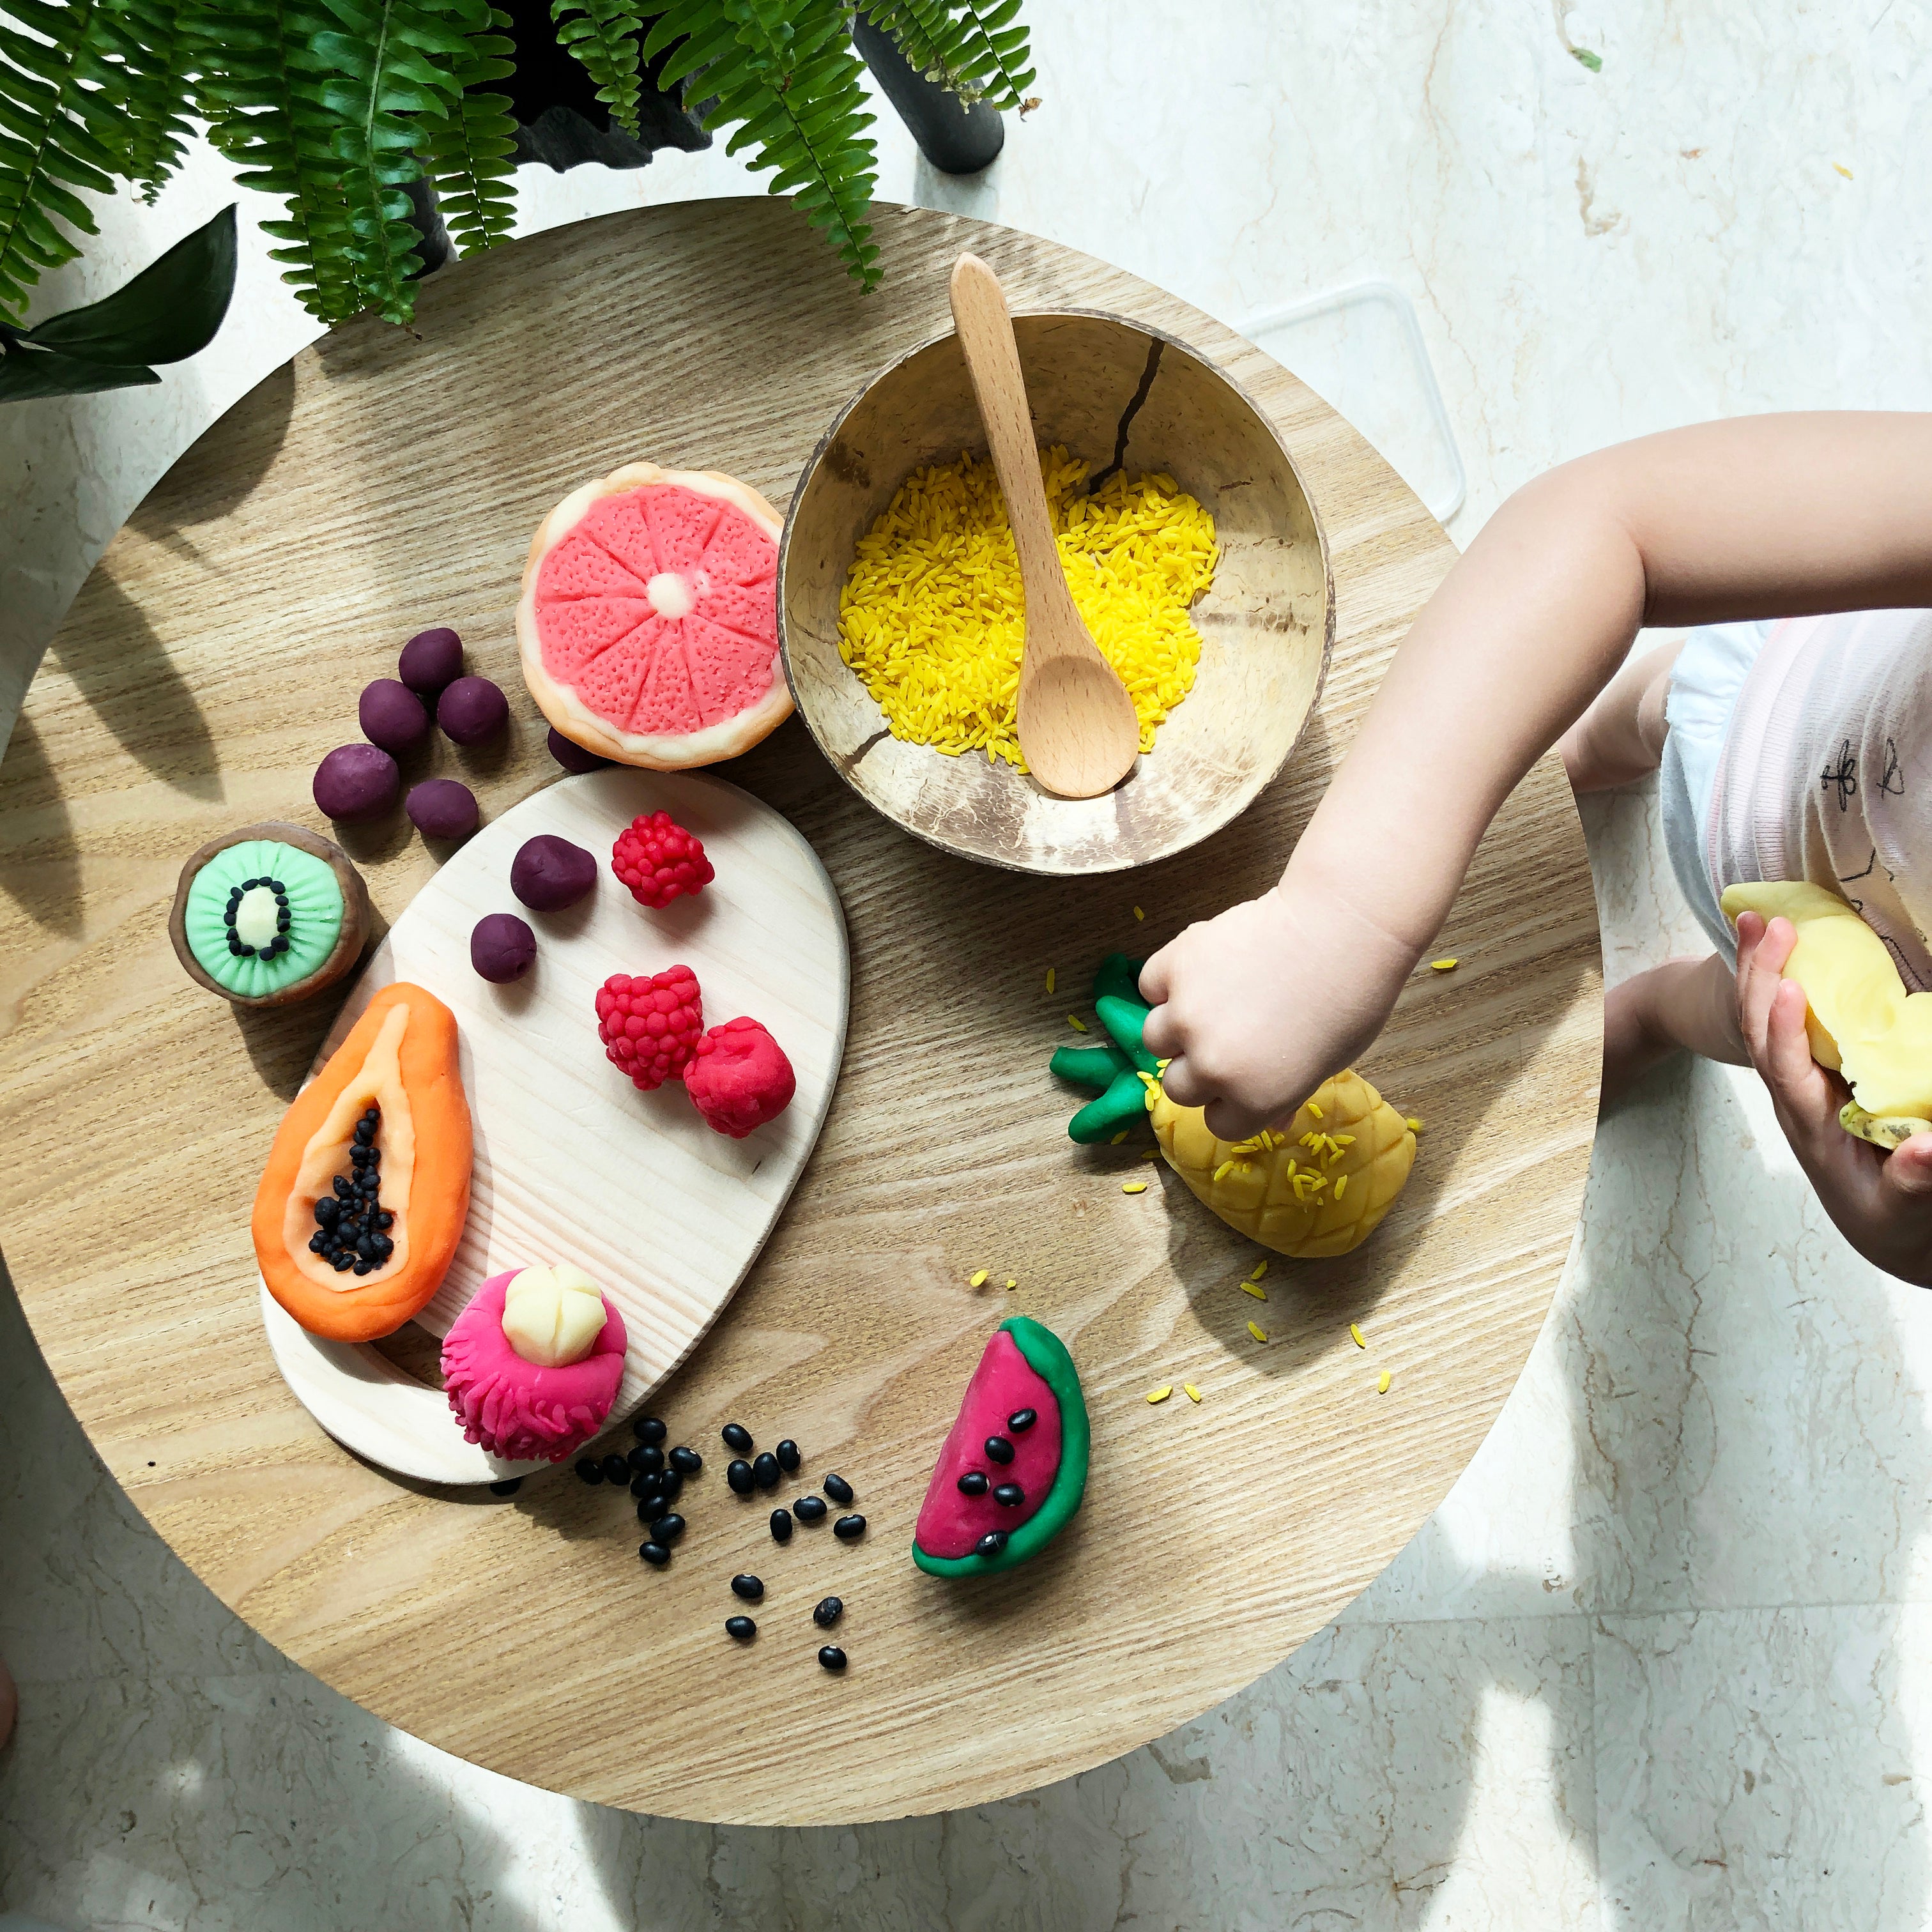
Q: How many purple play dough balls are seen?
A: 8